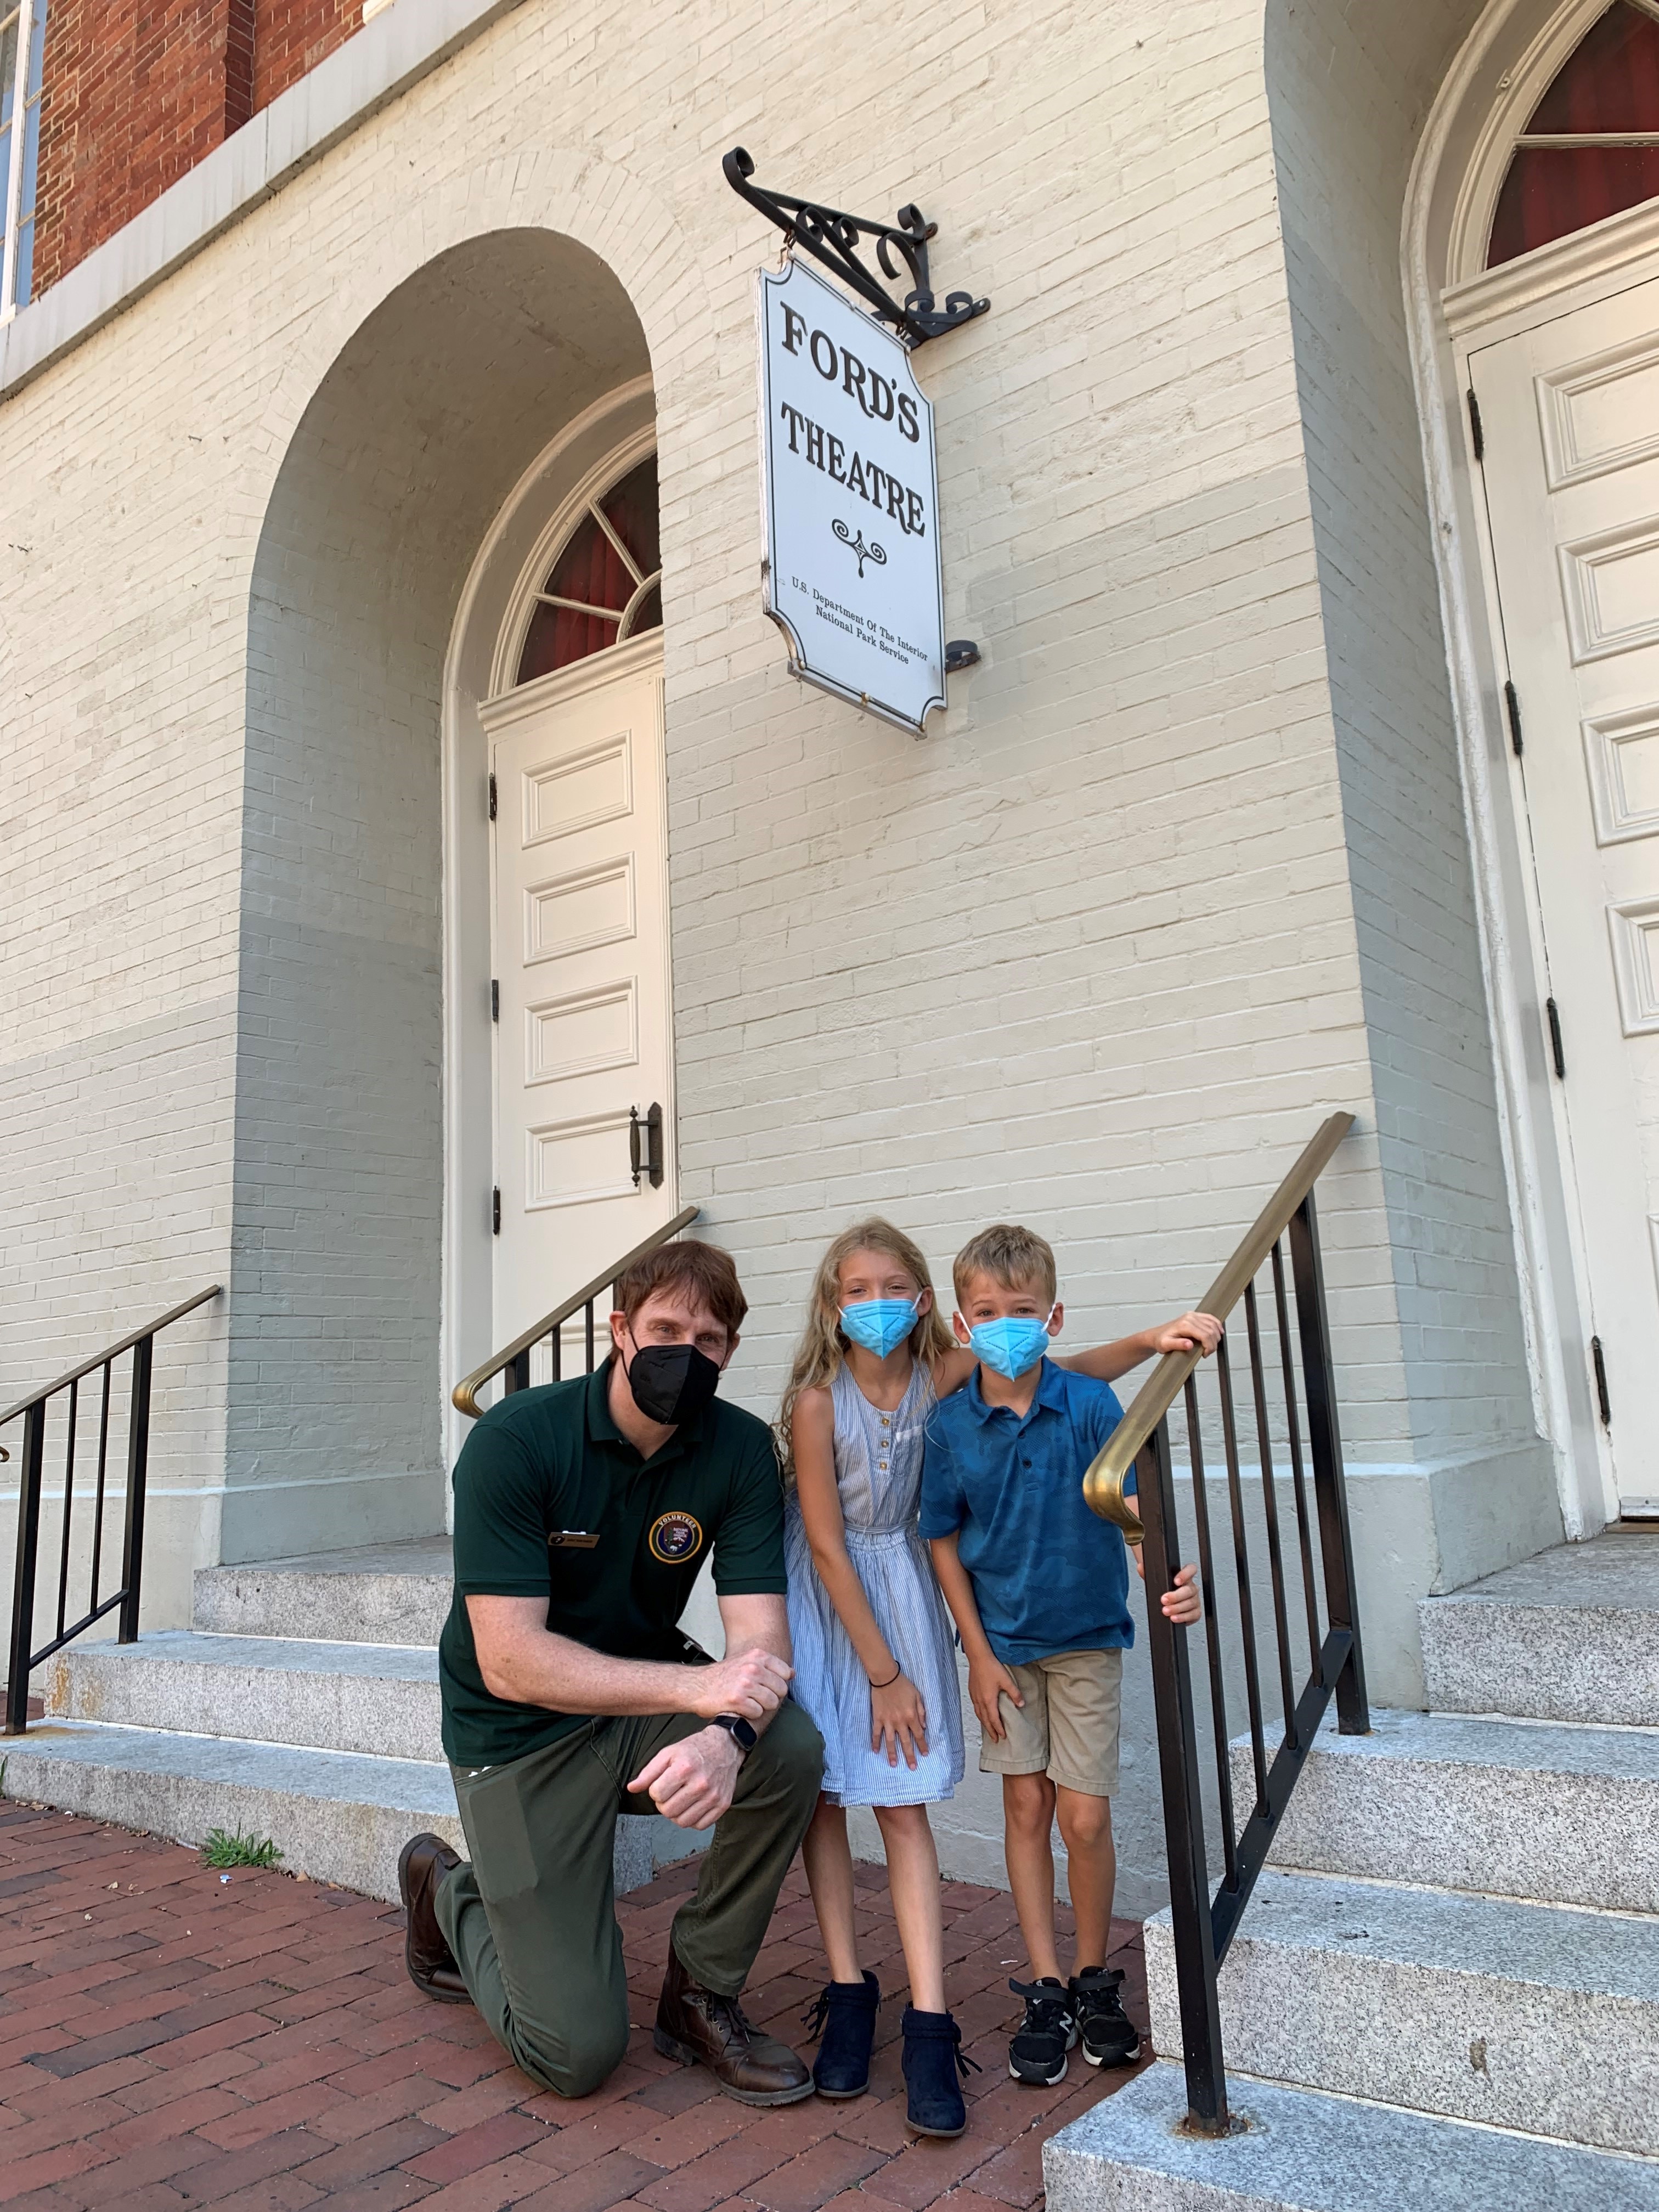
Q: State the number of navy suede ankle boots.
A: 2